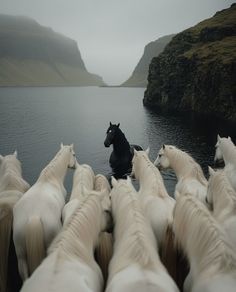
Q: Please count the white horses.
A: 11